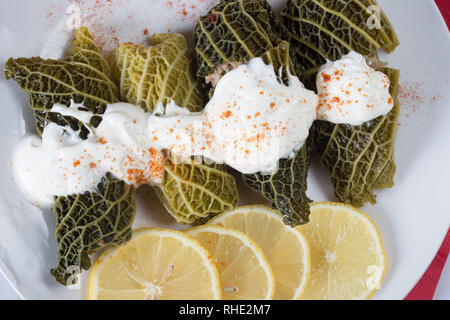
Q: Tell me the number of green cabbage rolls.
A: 8